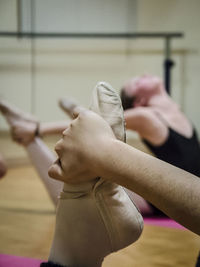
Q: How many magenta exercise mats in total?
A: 2